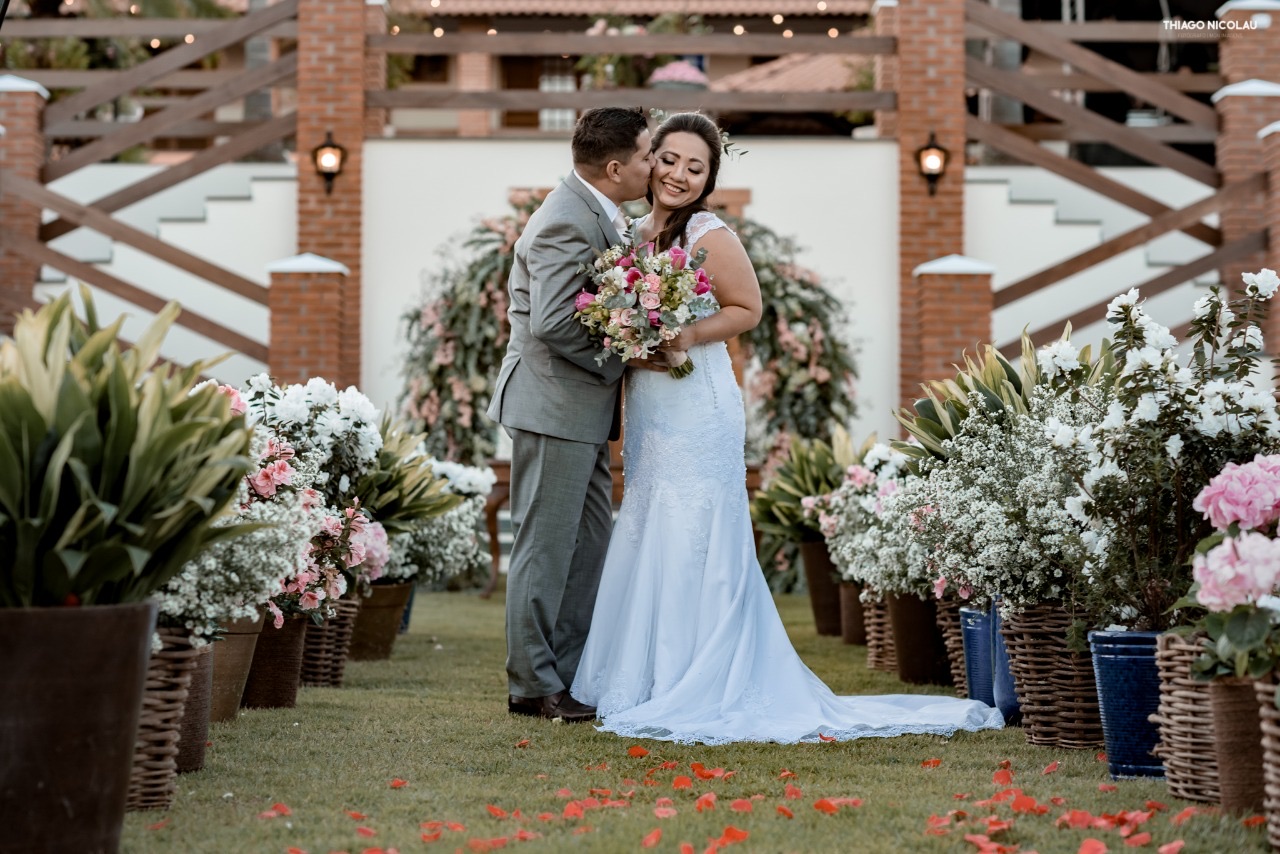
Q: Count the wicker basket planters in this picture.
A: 7